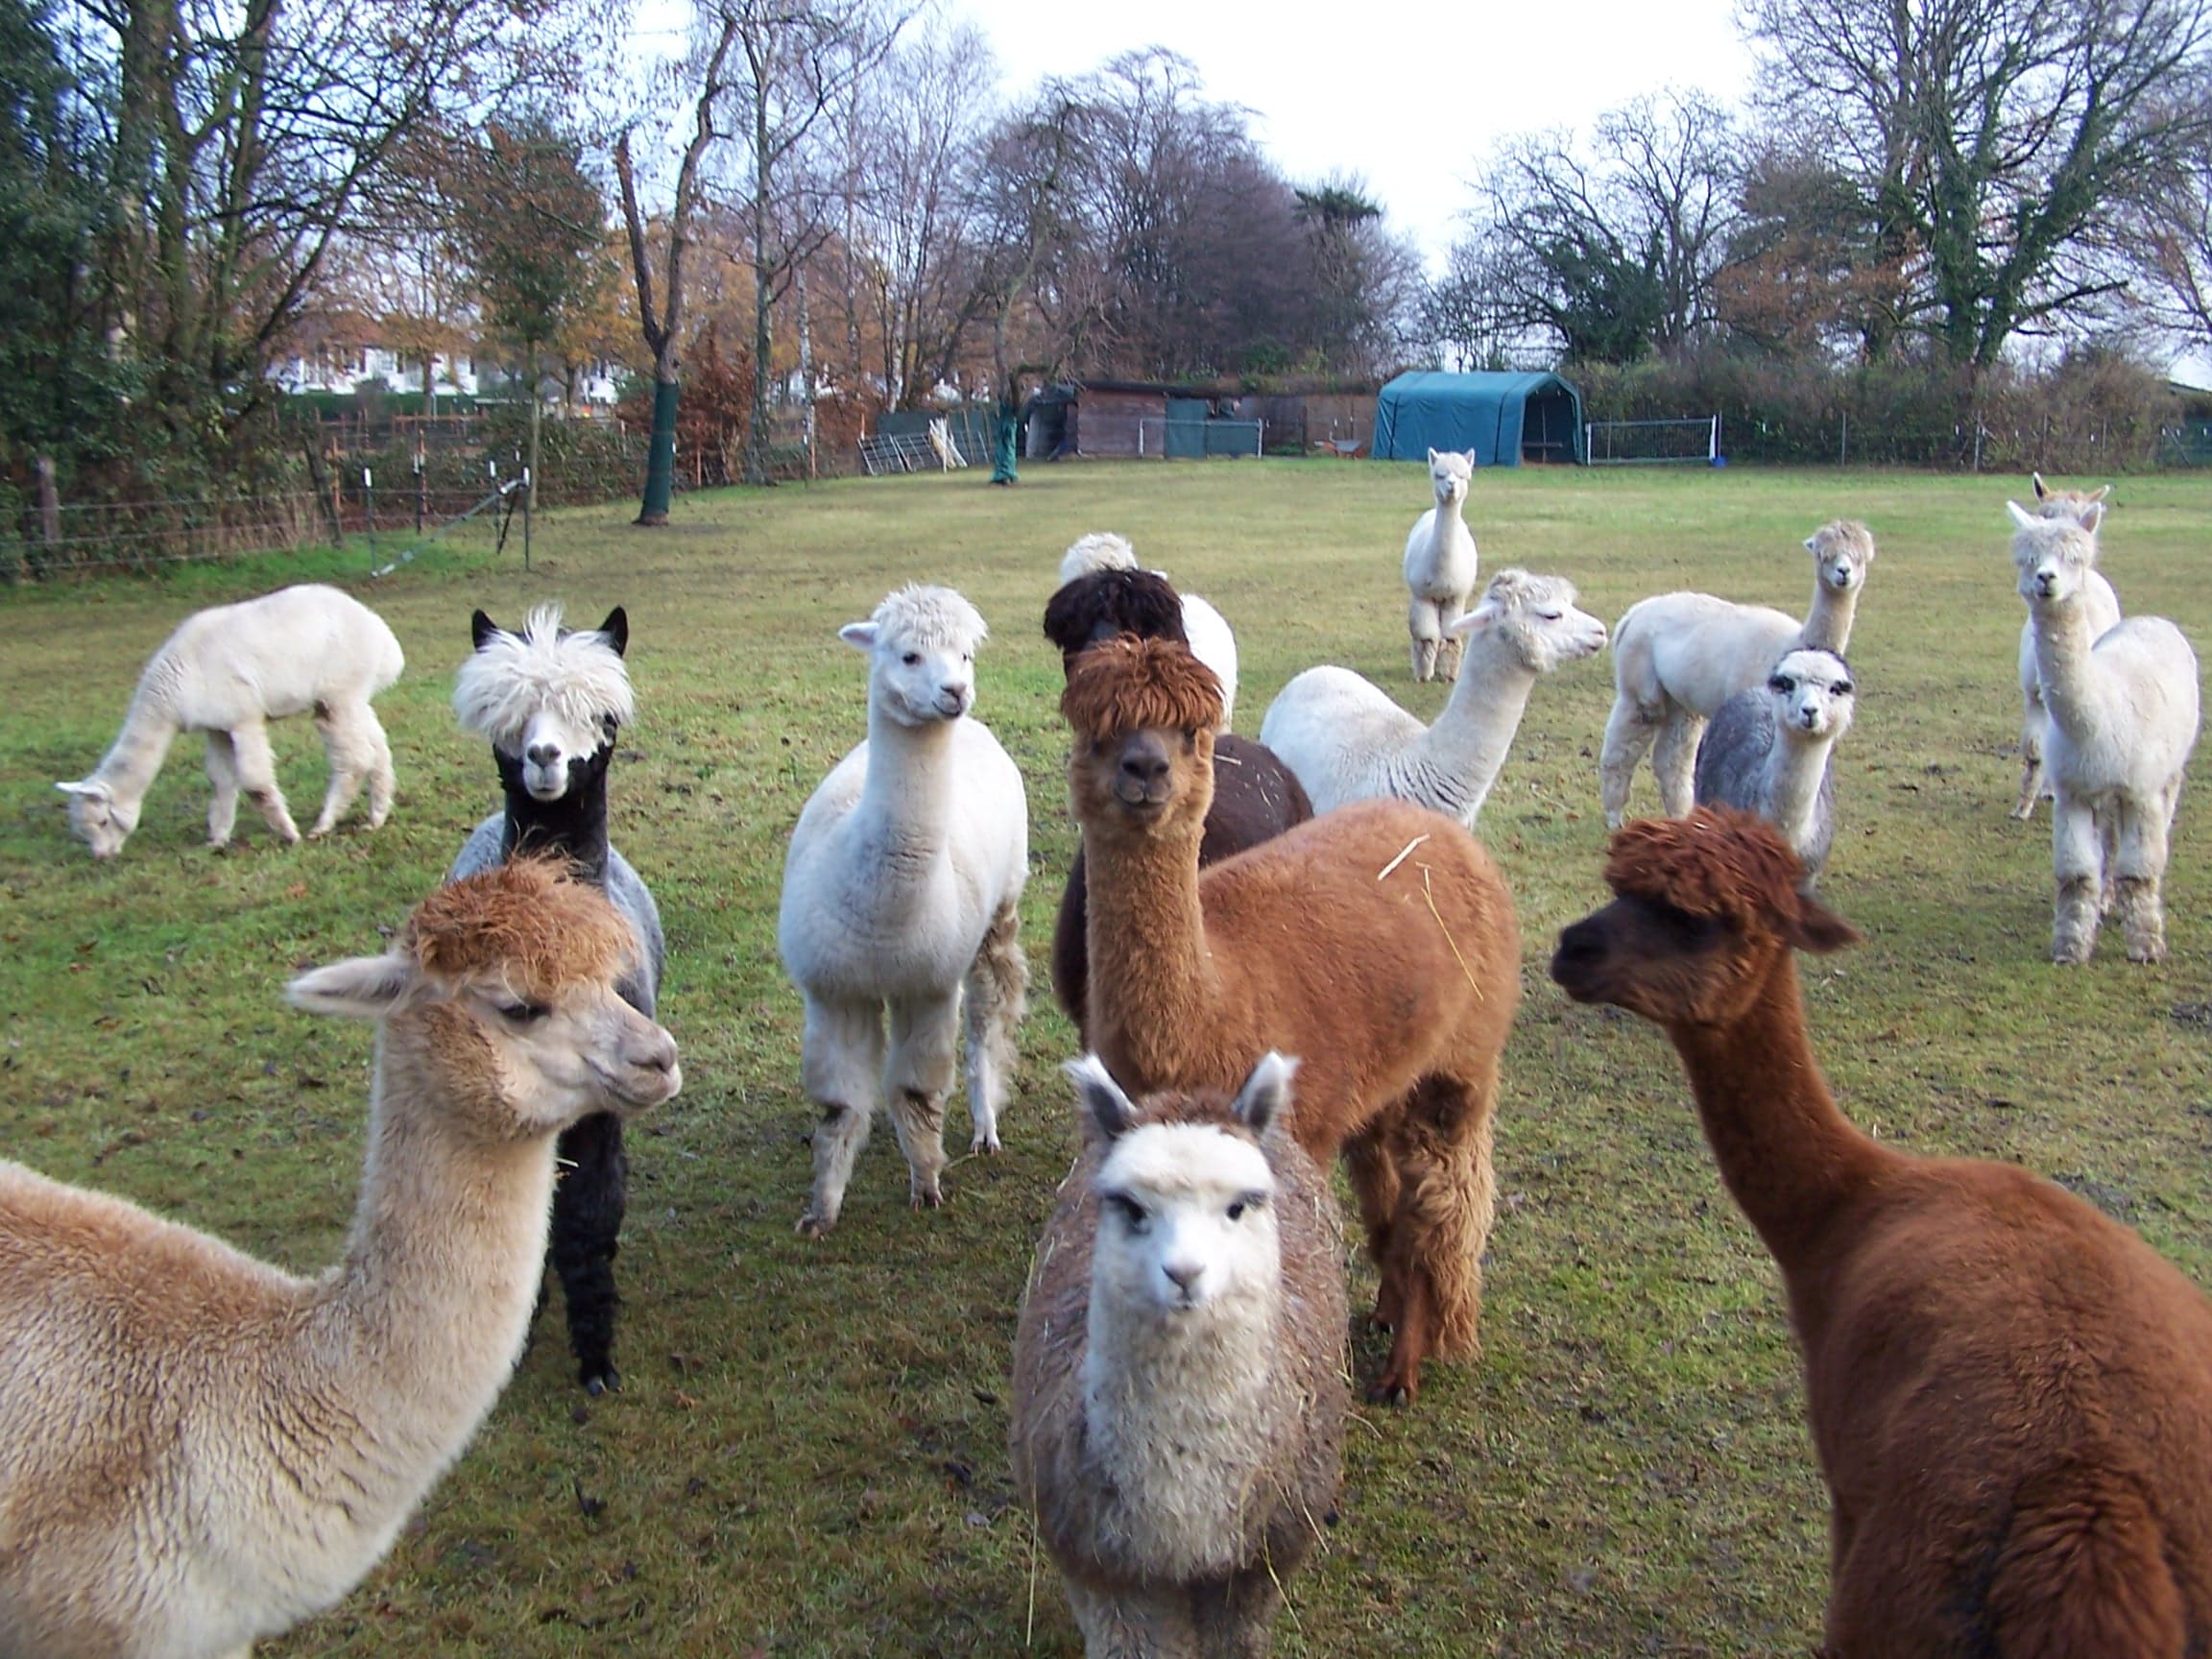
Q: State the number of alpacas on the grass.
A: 15